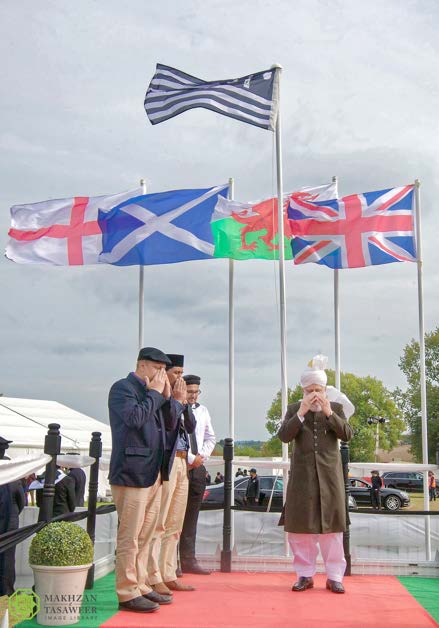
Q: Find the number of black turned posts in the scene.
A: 4